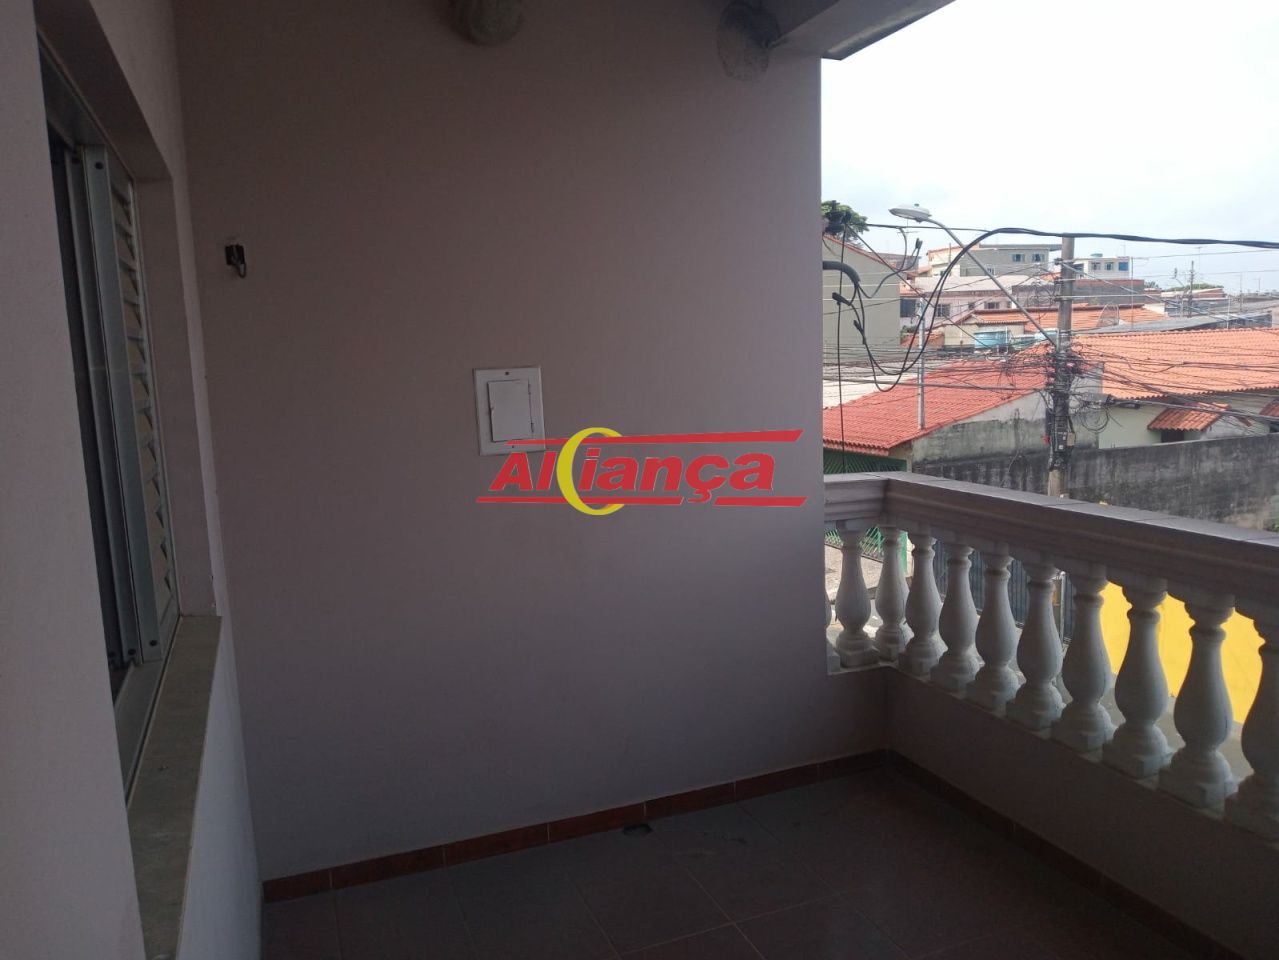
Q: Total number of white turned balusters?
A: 11